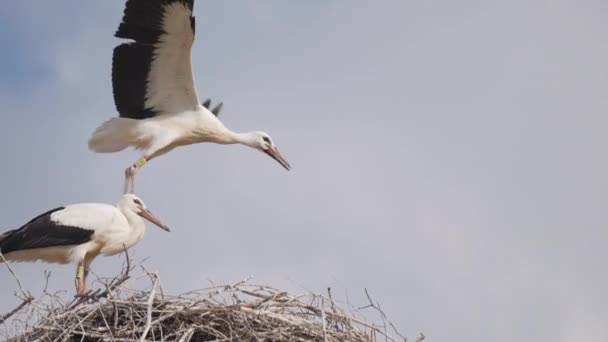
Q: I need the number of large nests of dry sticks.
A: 1